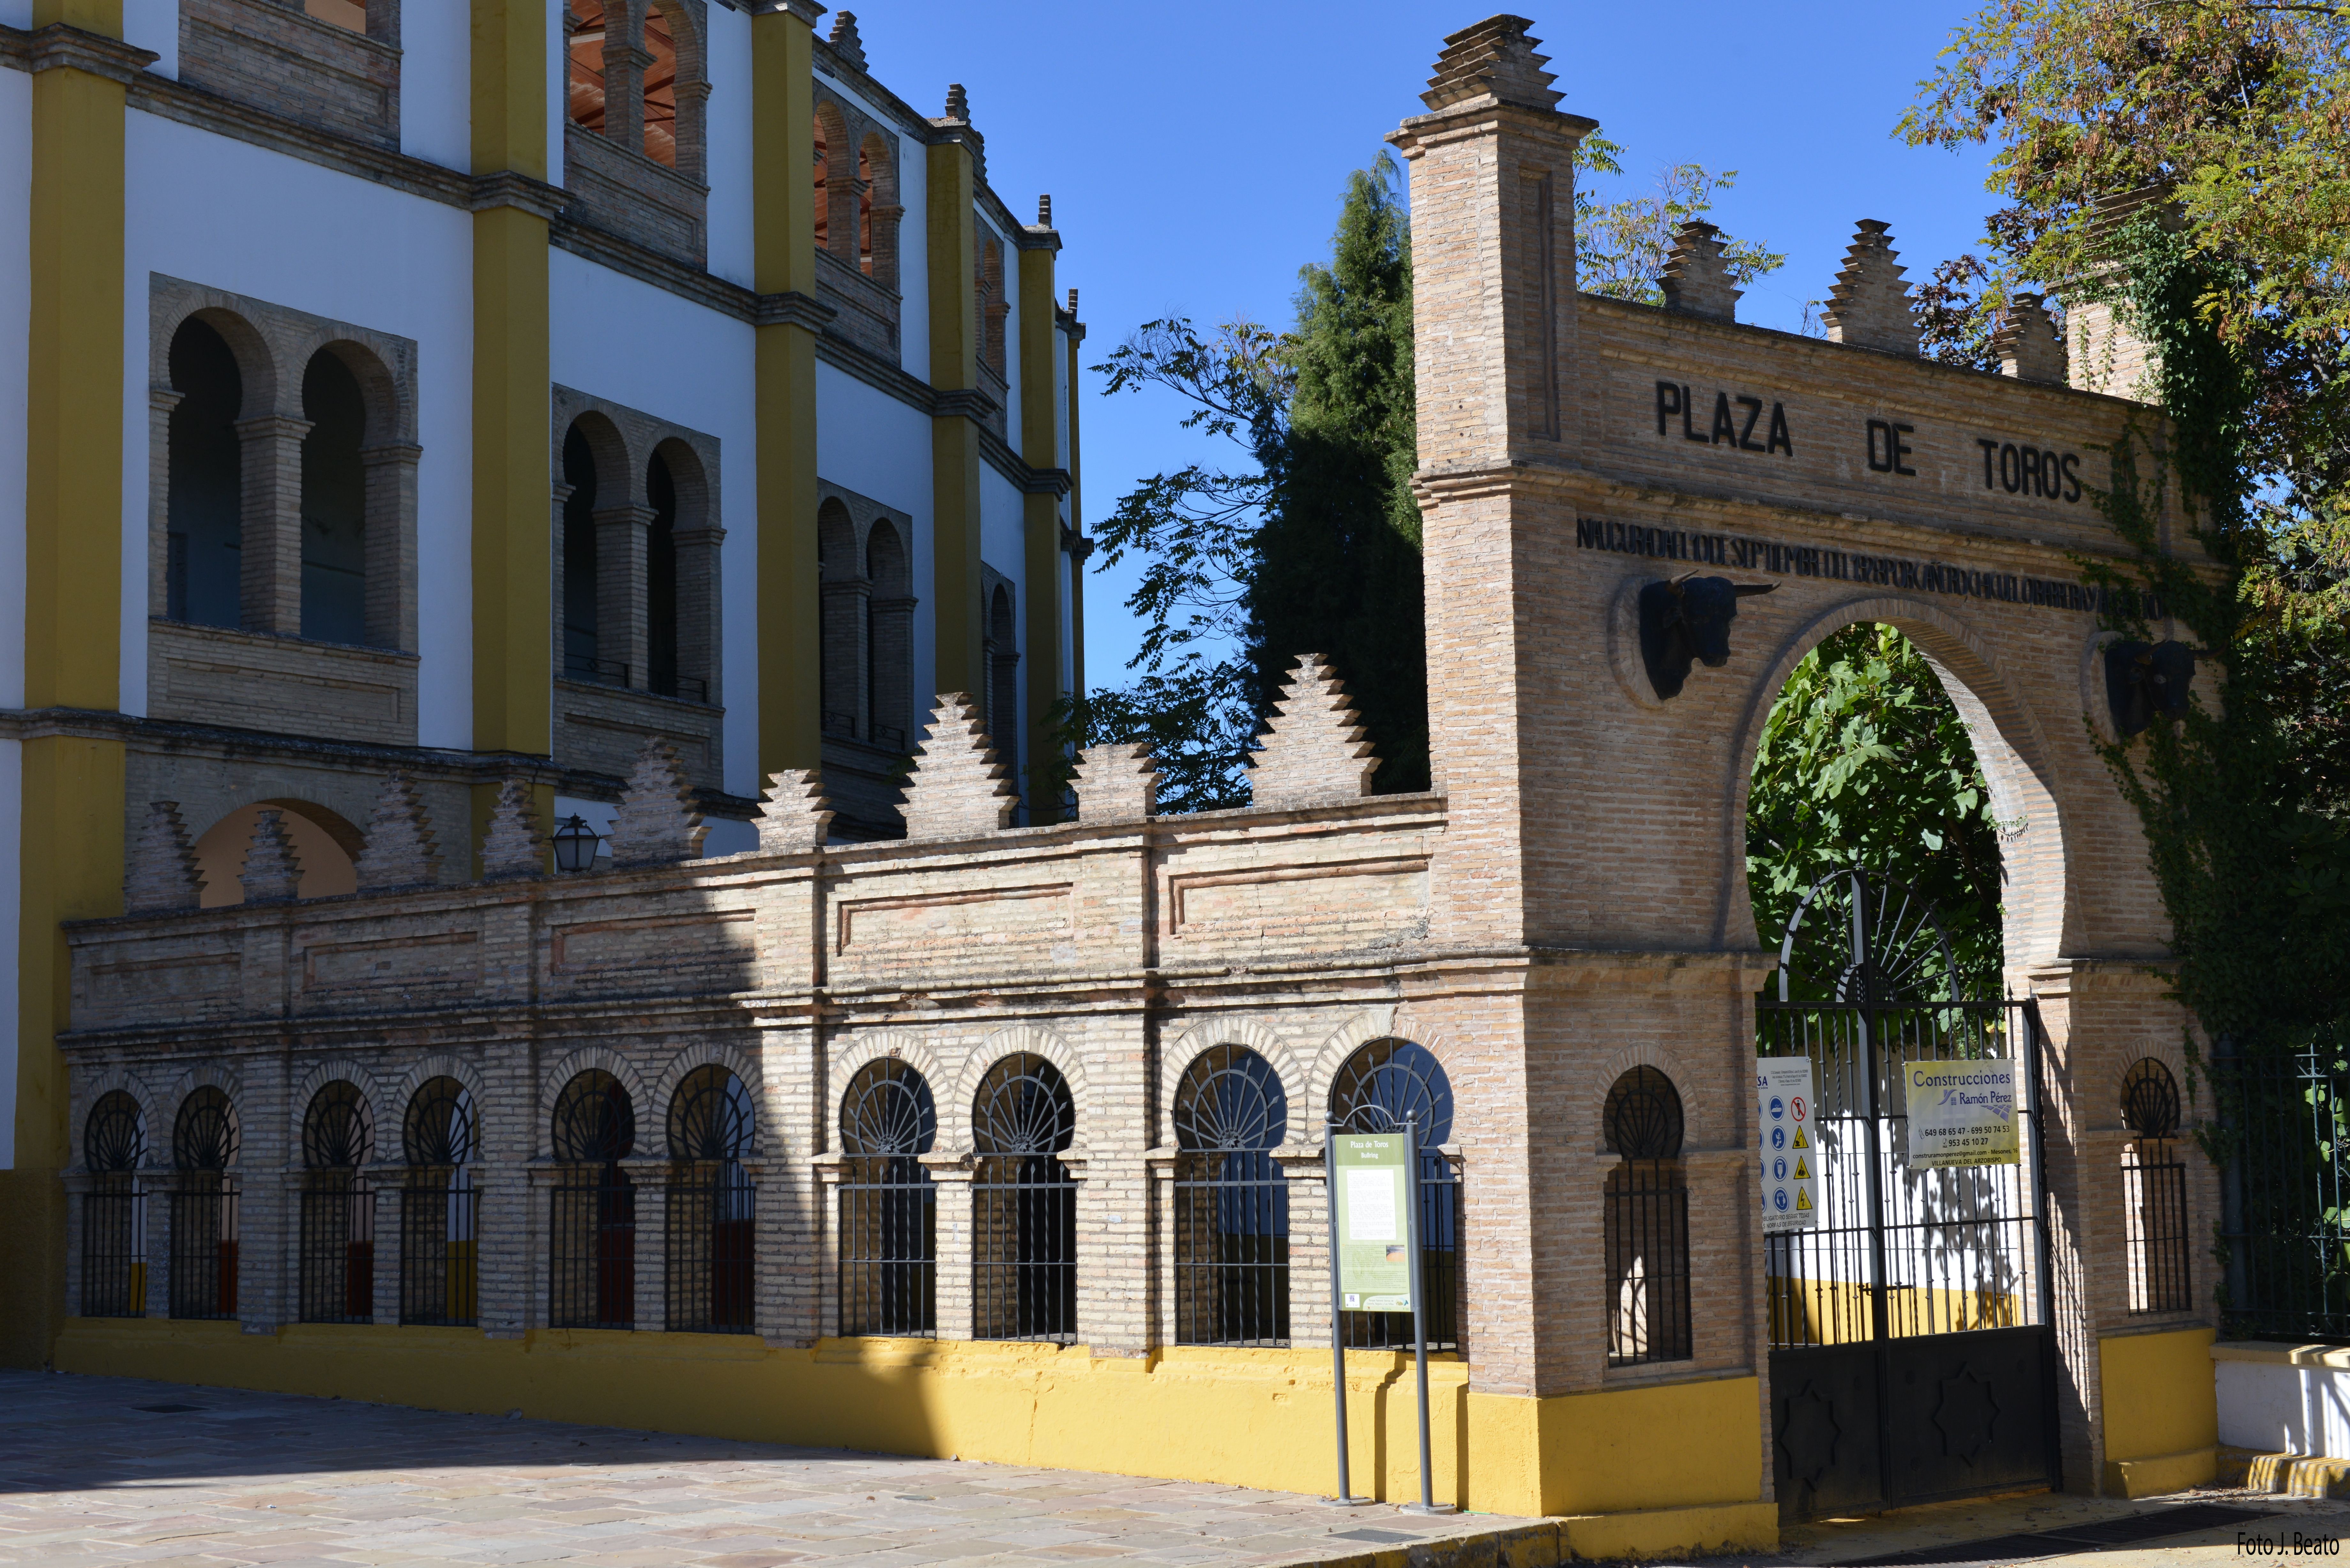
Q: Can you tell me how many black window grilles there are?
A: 12